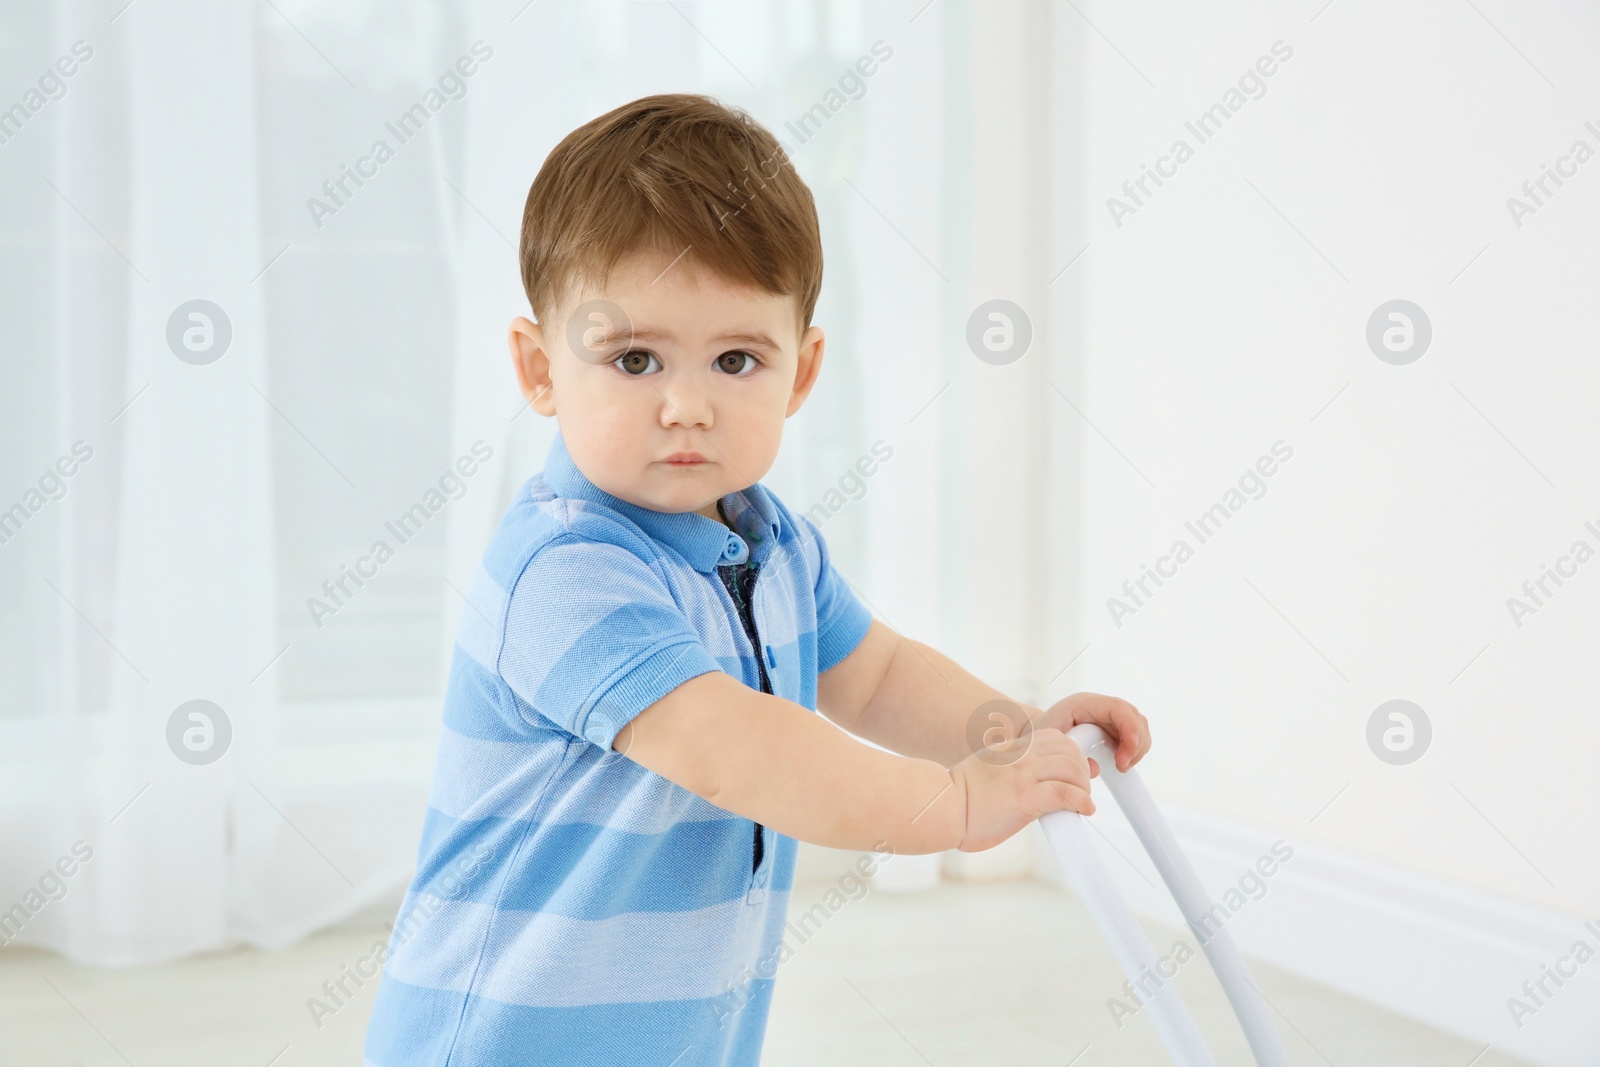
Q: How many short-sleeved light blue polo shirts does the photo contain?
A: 1